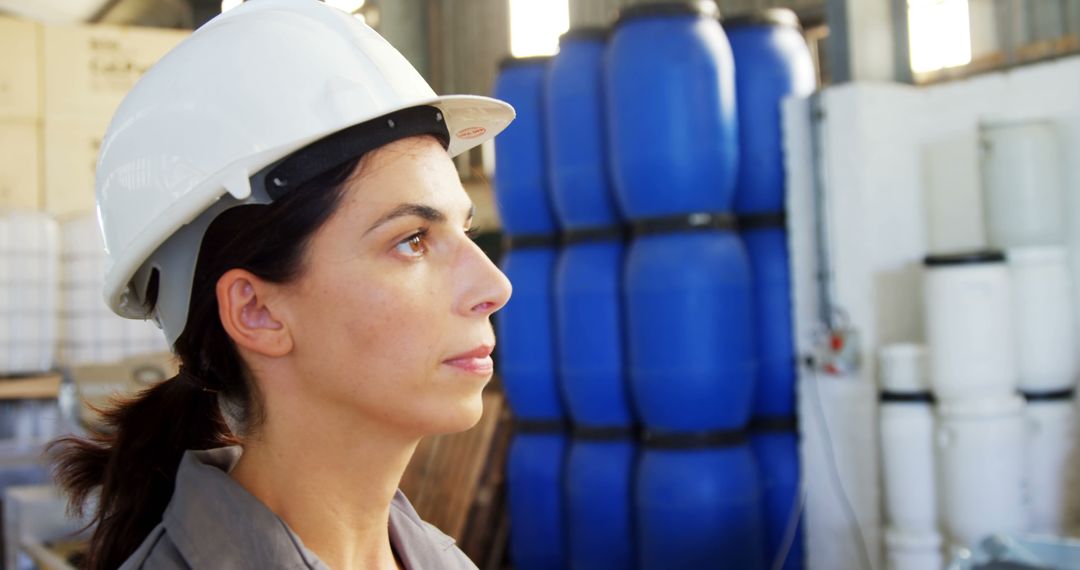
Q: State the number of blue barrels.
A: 12